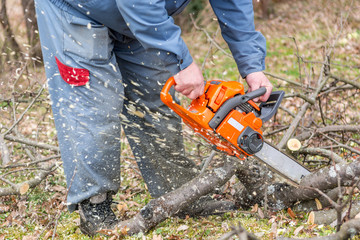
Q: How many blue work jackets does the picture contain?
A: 1